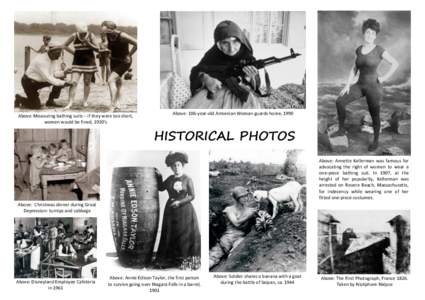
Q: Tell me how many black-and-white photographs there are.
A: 8